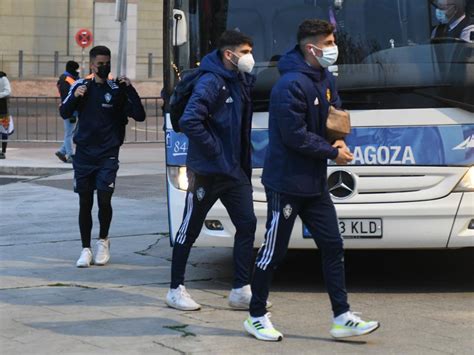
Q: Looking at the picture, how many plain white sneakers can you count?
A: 4